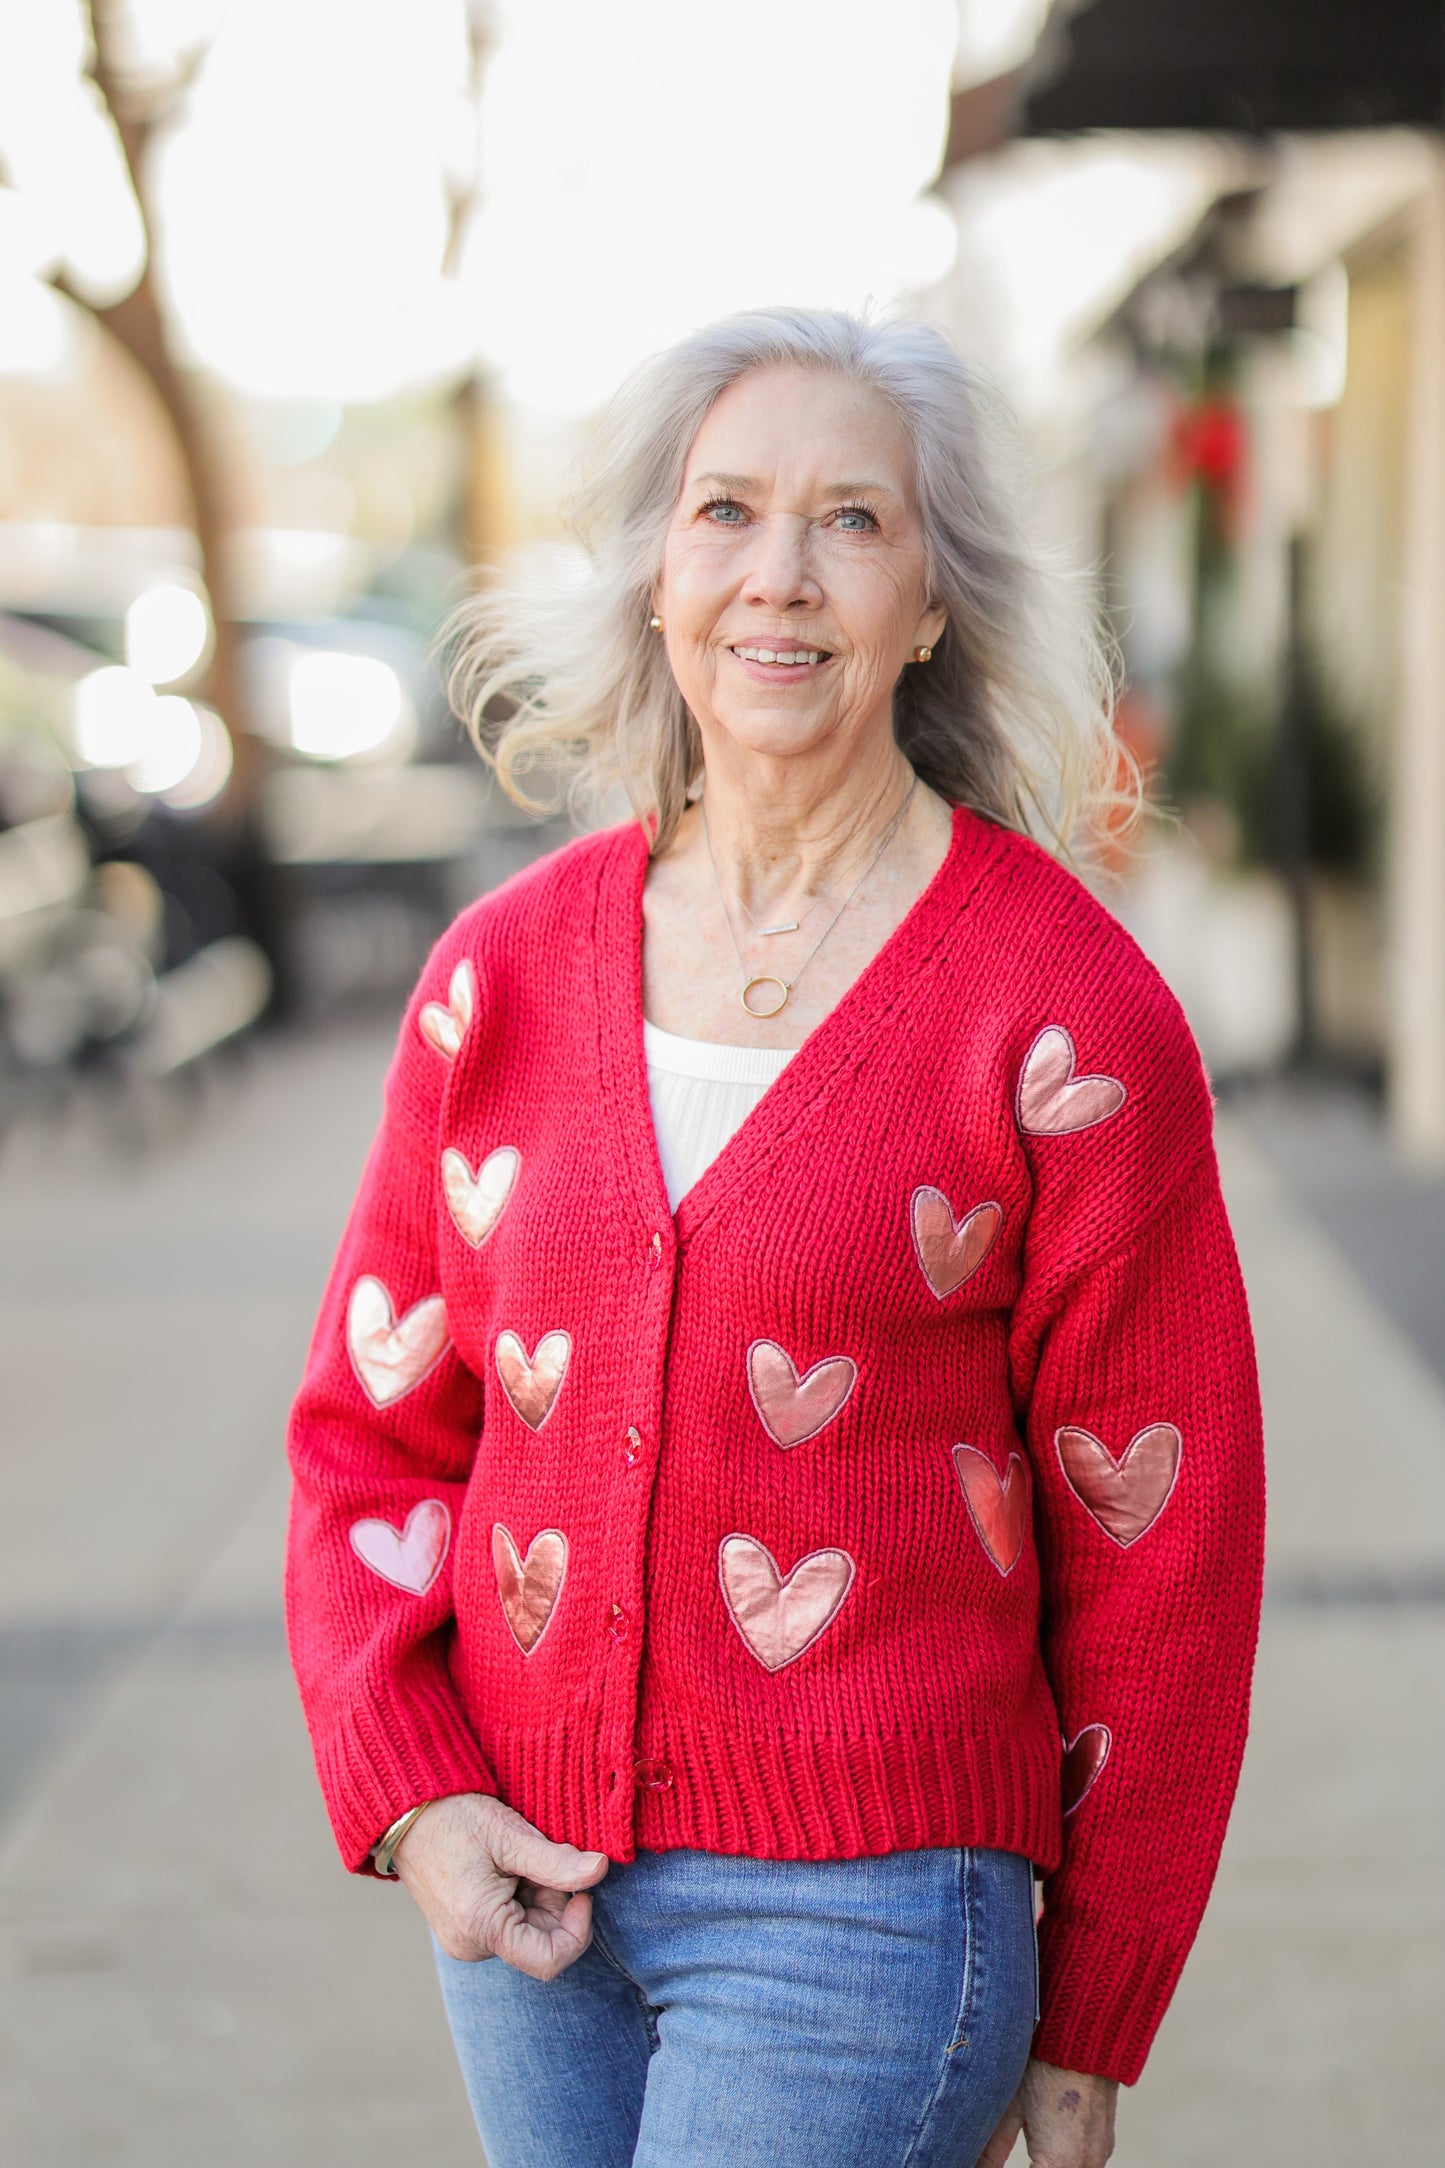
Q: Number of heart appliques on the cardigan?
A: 13